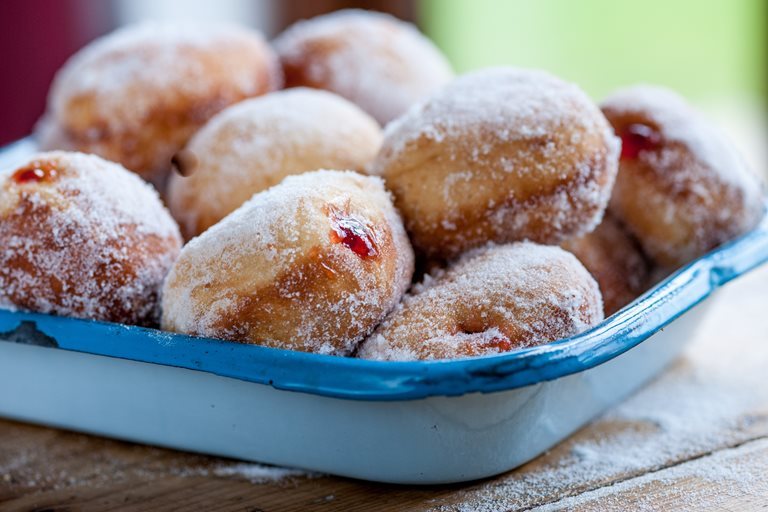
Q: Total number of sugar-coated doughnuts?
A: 9